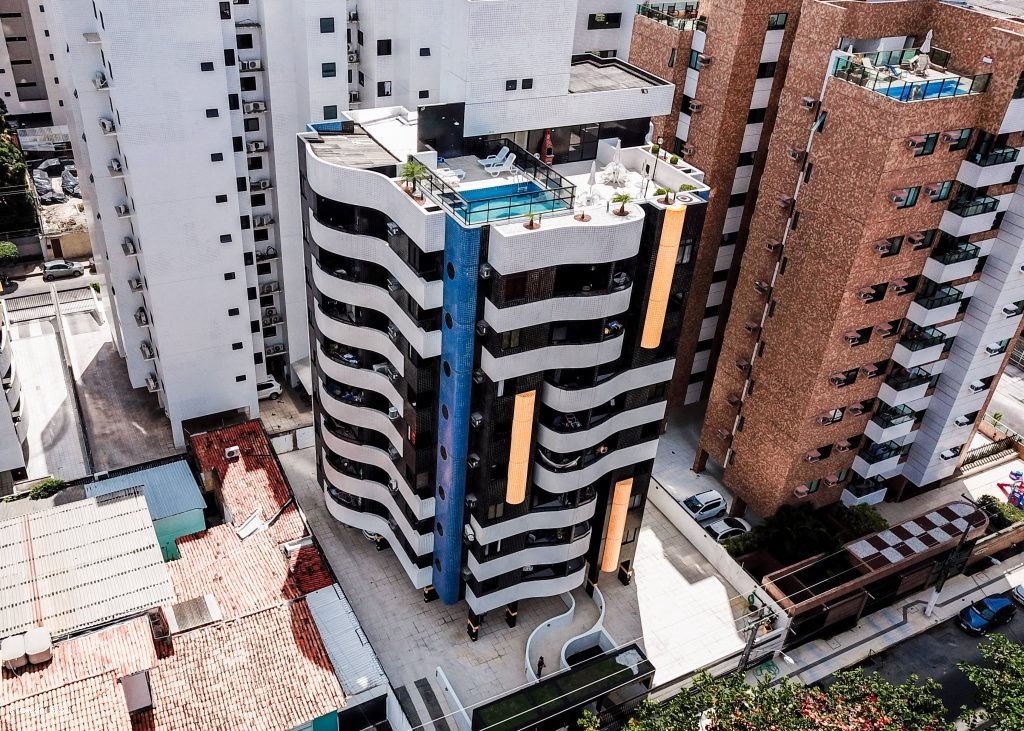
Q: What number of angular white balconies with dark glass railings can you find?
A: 9